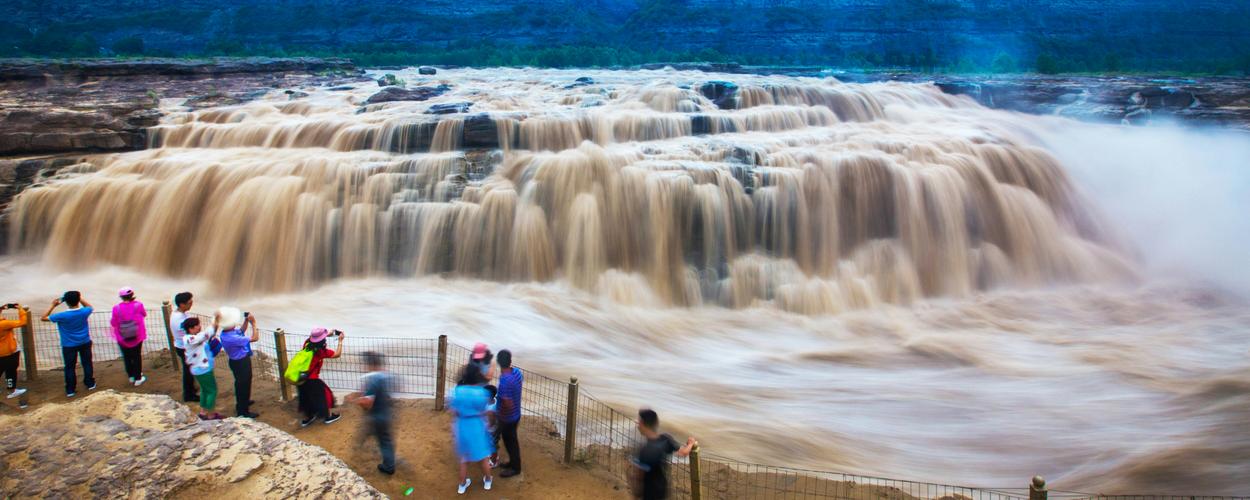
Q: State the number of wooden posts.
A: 7